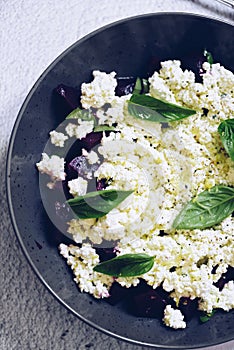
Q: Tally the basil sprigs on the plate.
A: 5